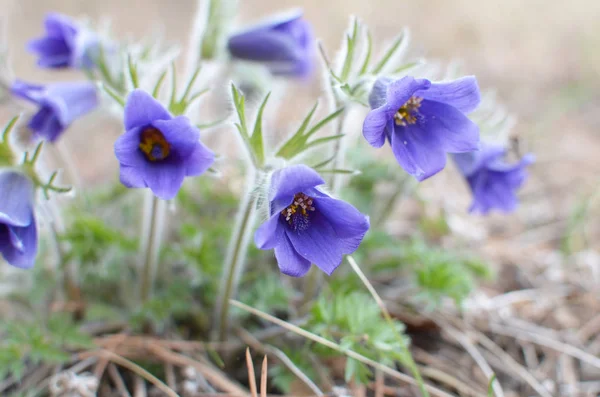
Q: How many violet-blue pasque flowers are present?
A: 8